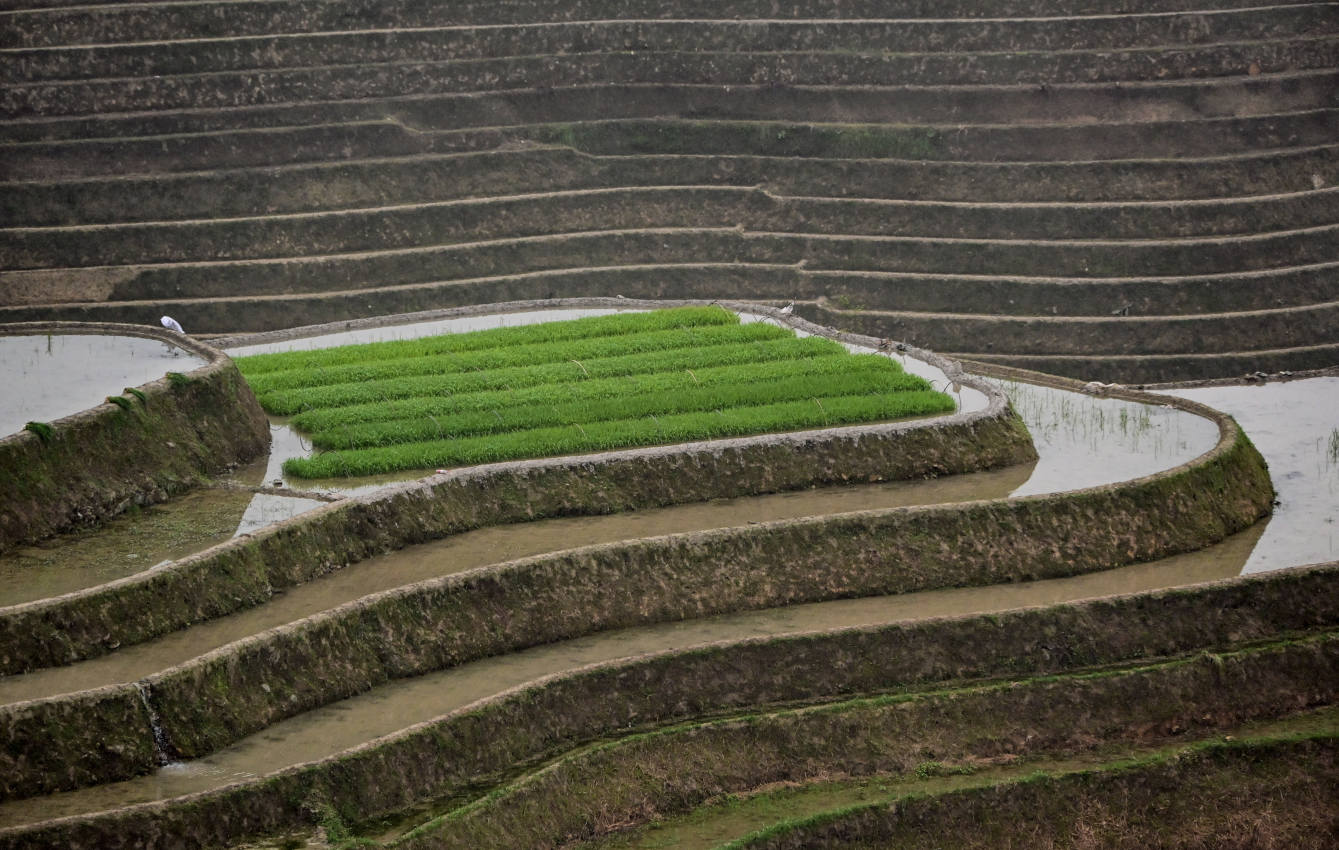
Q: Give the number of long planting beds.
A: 6